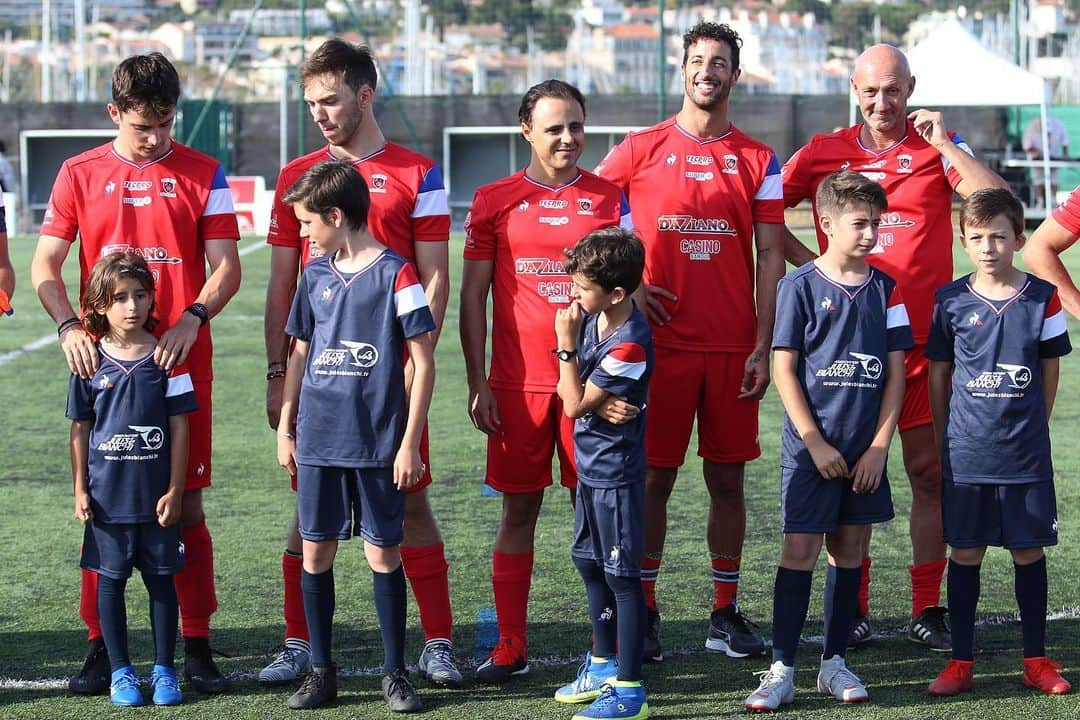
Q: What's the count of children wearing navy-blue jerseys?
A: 5